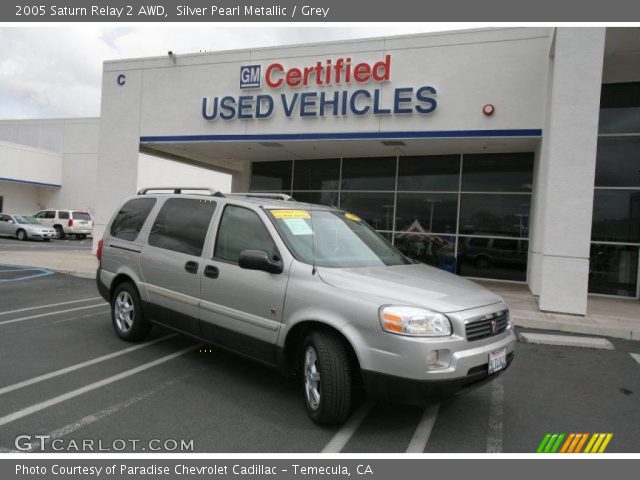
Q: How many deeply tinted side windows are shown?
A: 2